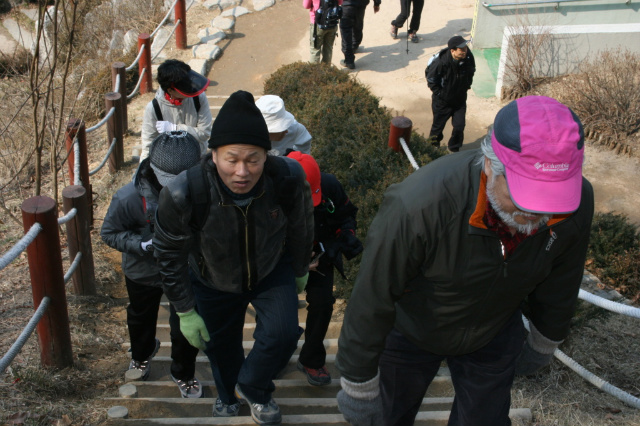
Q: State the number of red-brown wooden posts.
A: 8